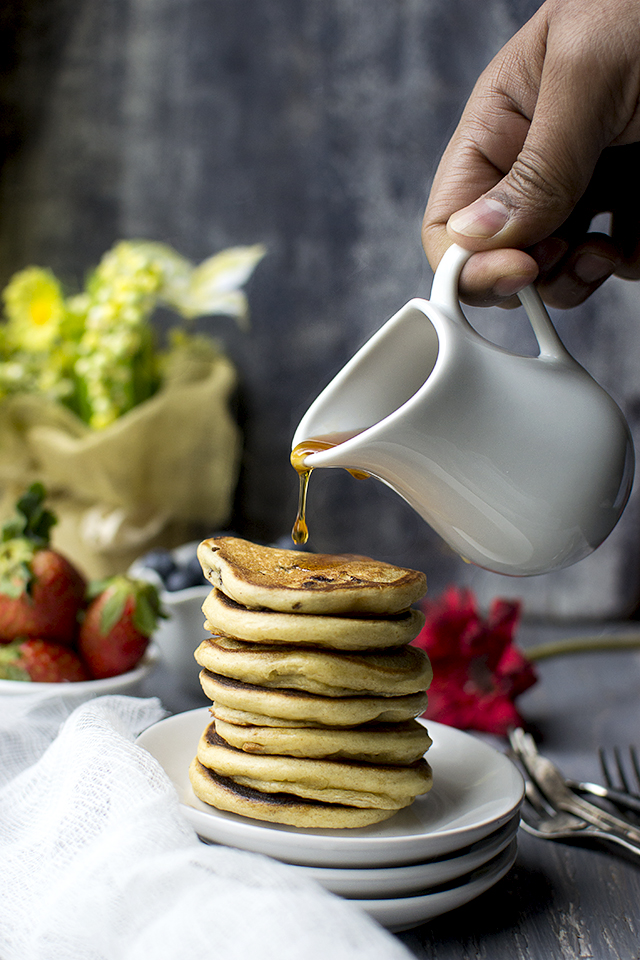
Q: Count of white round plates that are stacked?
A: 3